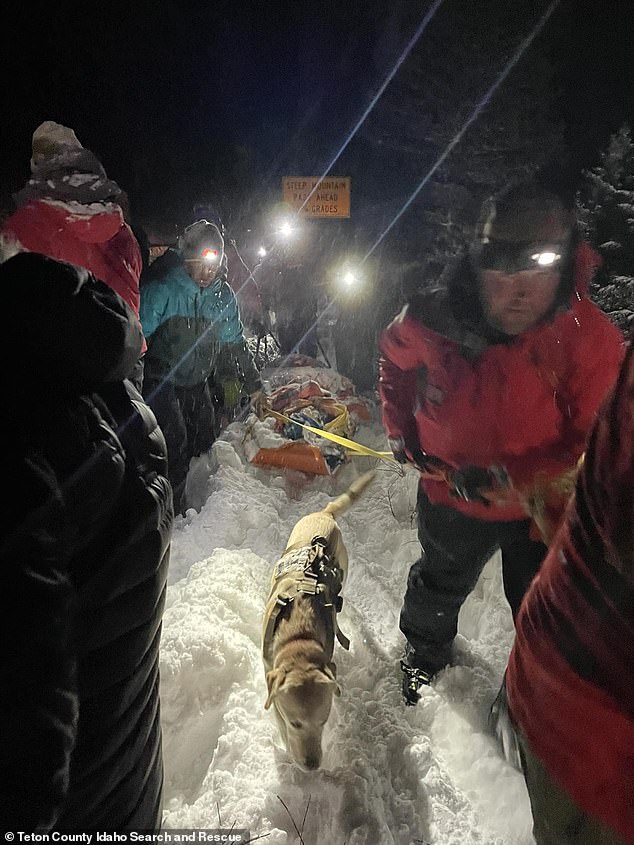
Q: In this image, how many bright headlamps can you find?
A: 5